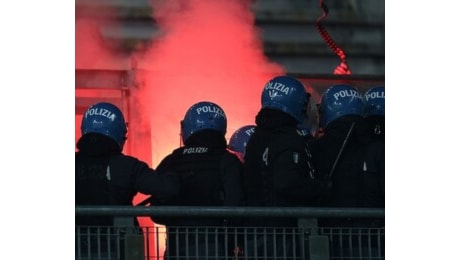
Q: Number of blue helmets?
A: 6